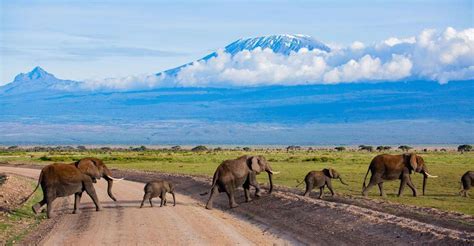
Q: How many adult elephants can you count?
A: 3